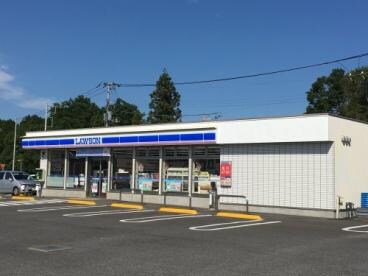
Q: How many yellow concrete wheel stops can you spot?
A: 5